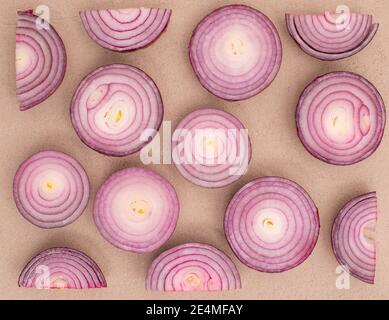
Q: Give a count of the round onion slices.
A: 7